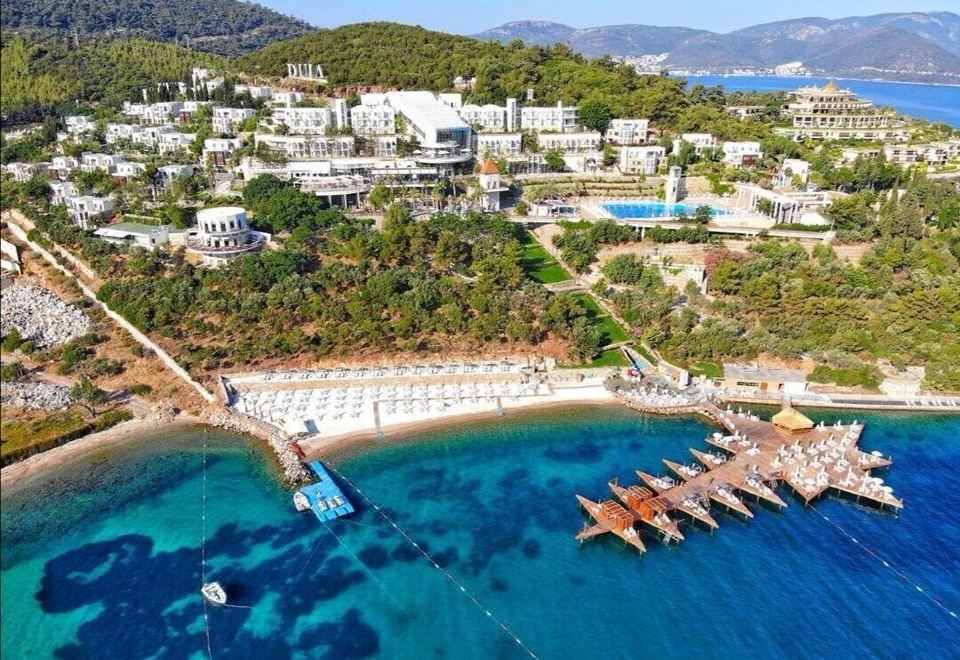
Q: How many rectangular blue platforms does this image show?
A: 1